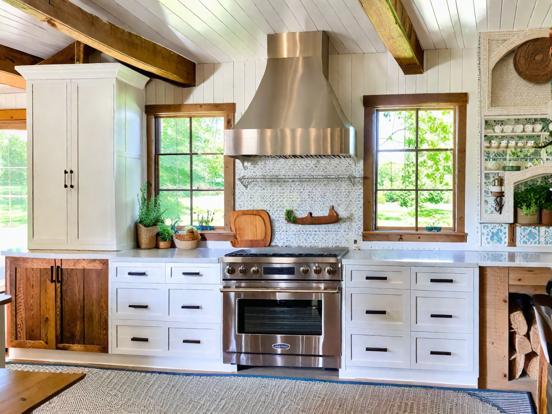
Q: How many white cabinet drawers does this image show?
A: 12